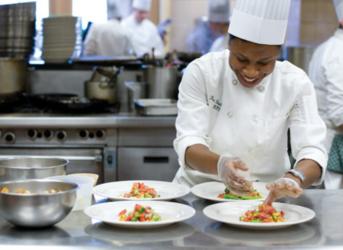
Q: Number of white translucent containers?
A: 1